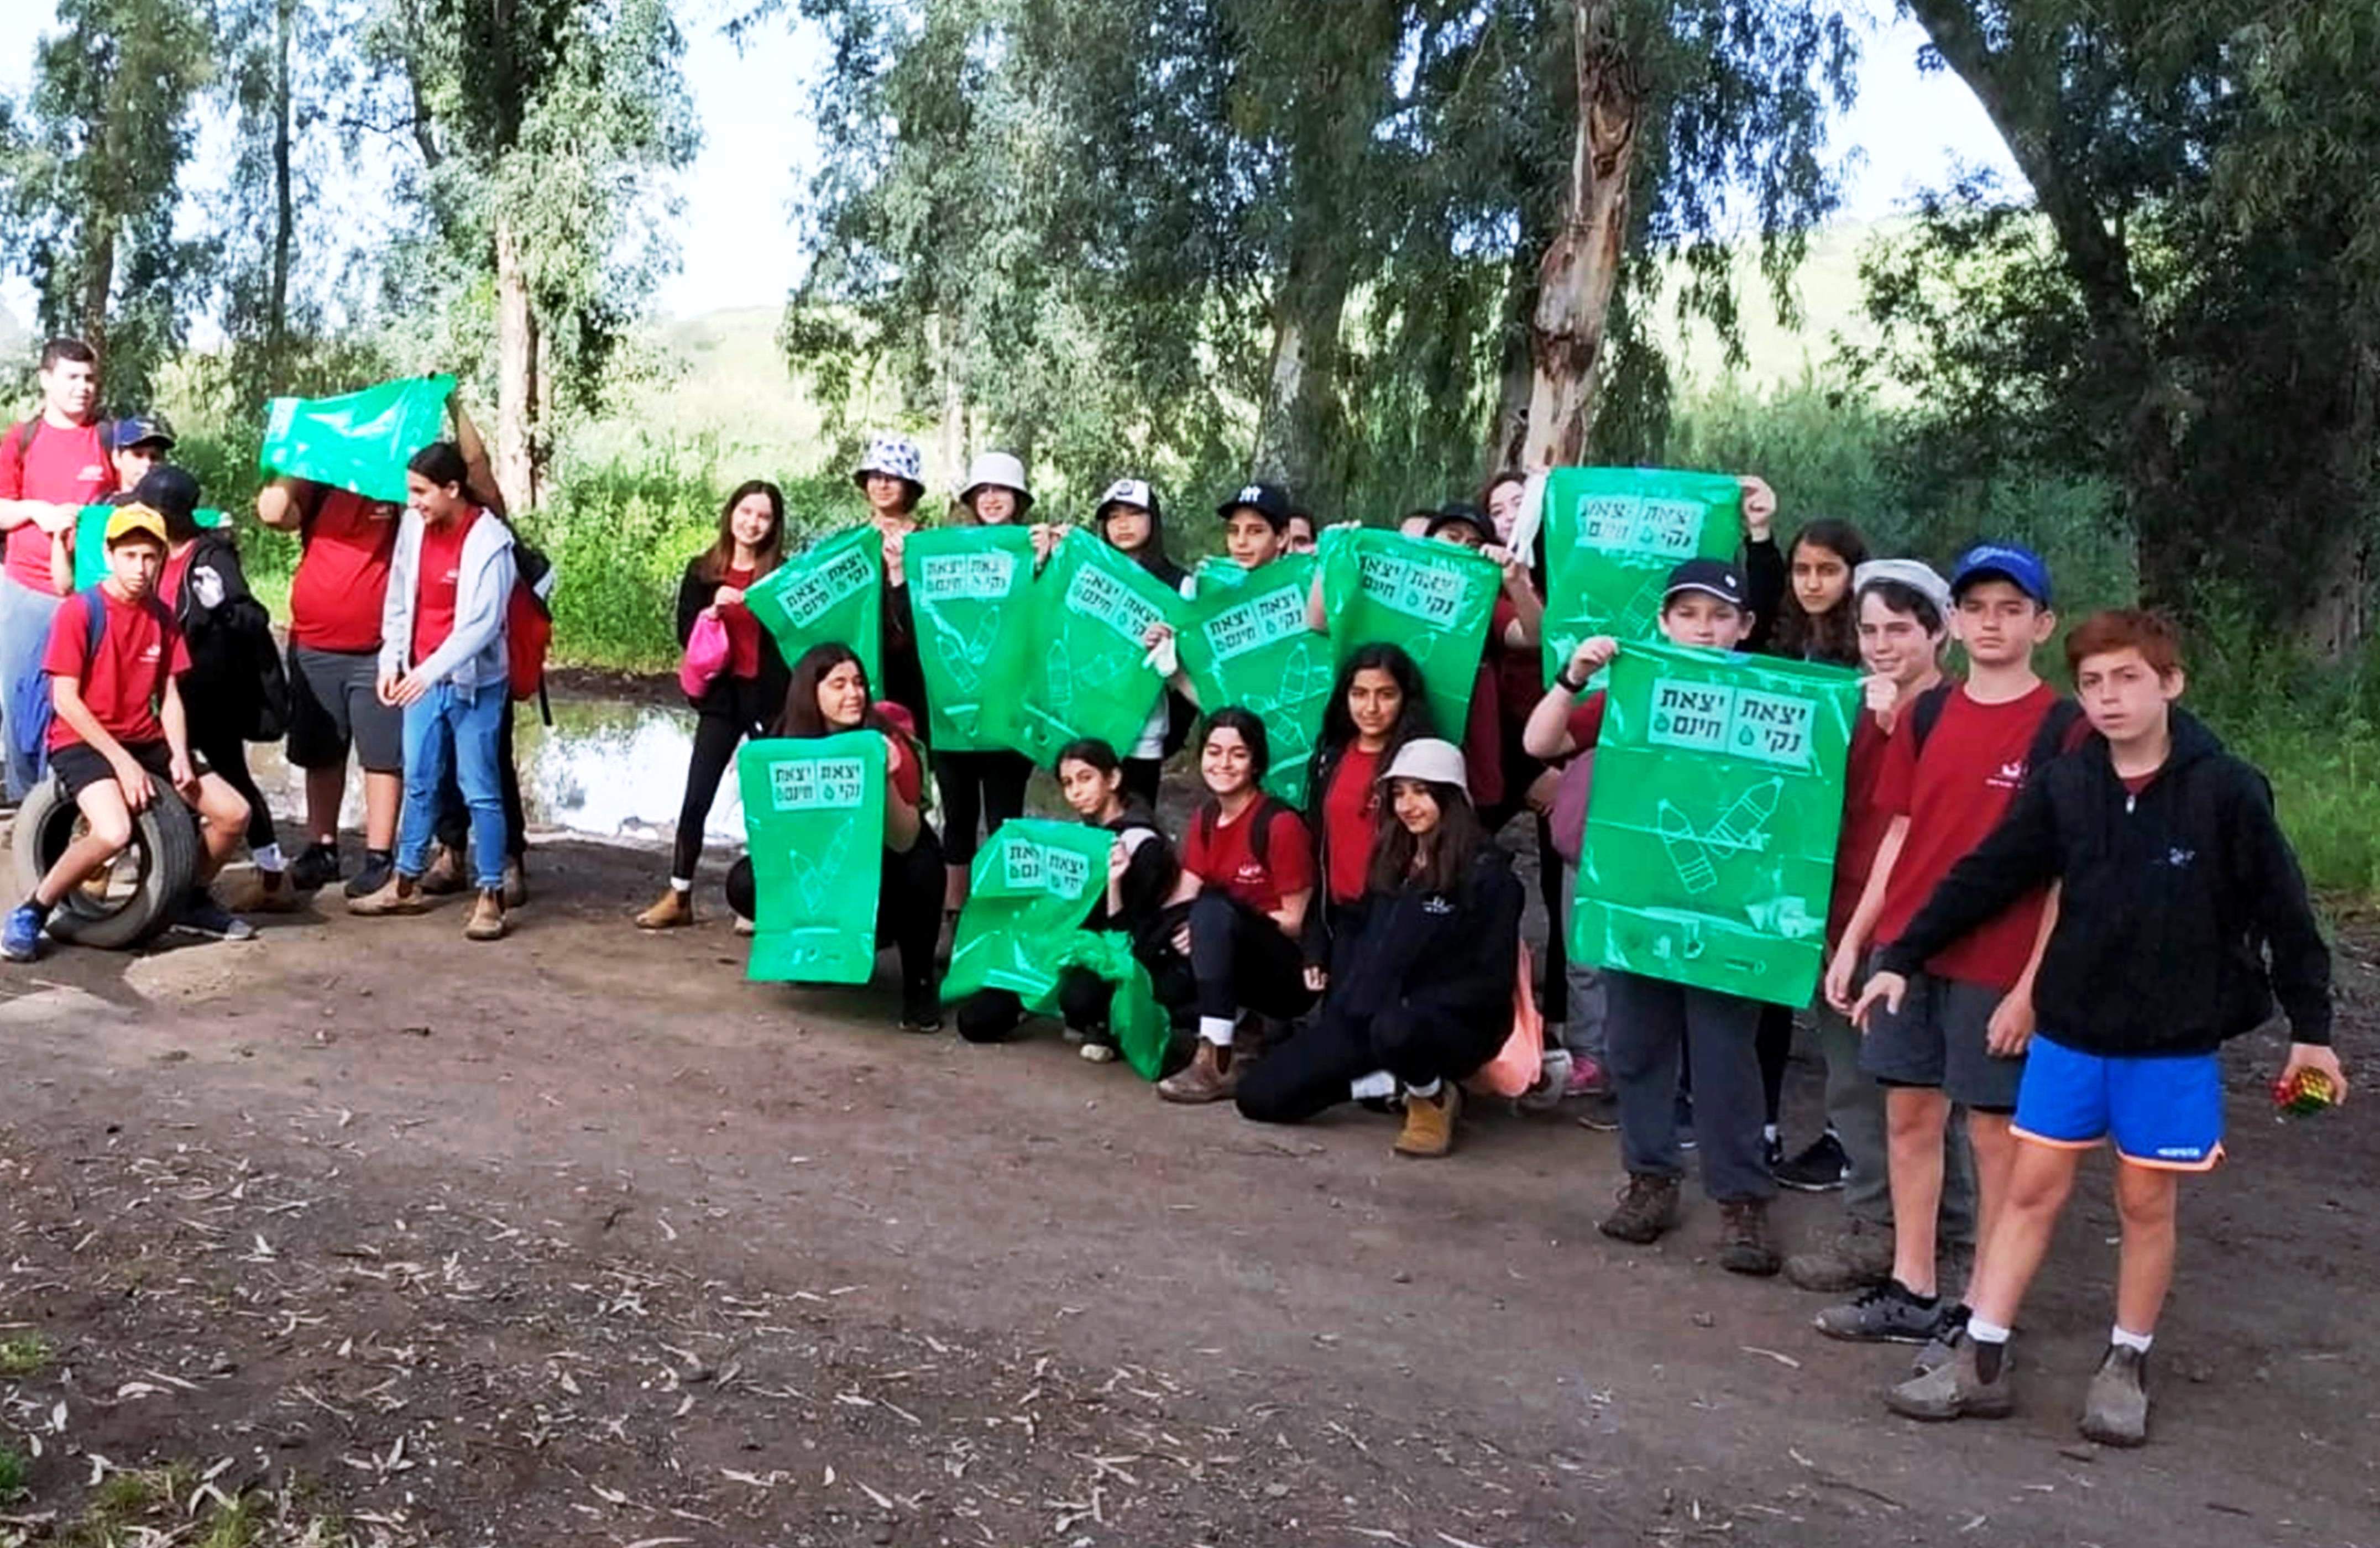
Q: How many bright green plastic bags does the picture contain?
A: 11